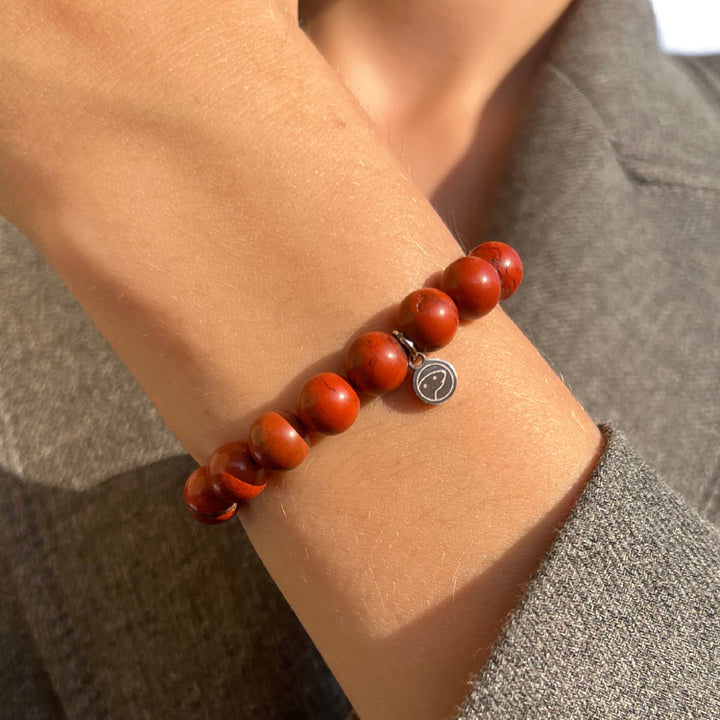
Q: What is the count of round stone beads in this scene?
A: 8